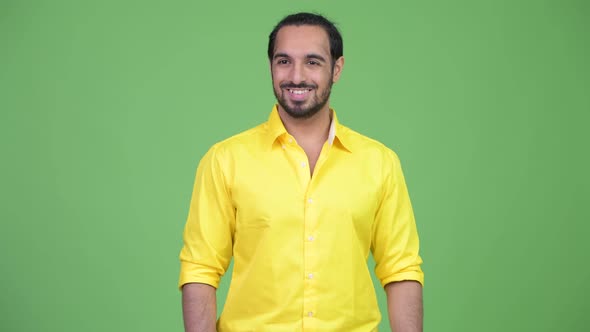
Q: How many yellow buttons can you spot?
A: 0